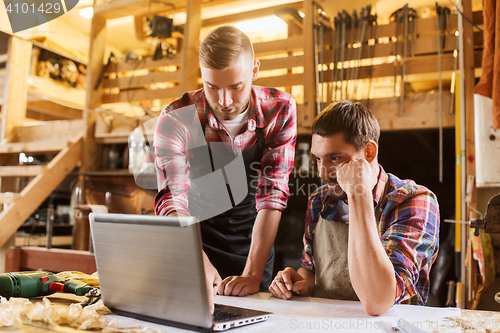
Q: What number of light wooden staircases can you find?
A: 1